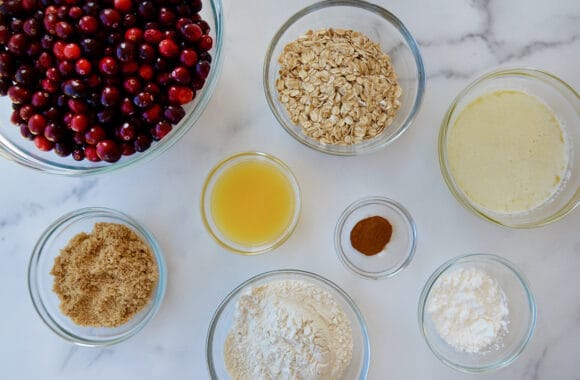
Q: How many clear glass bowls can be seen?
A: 8